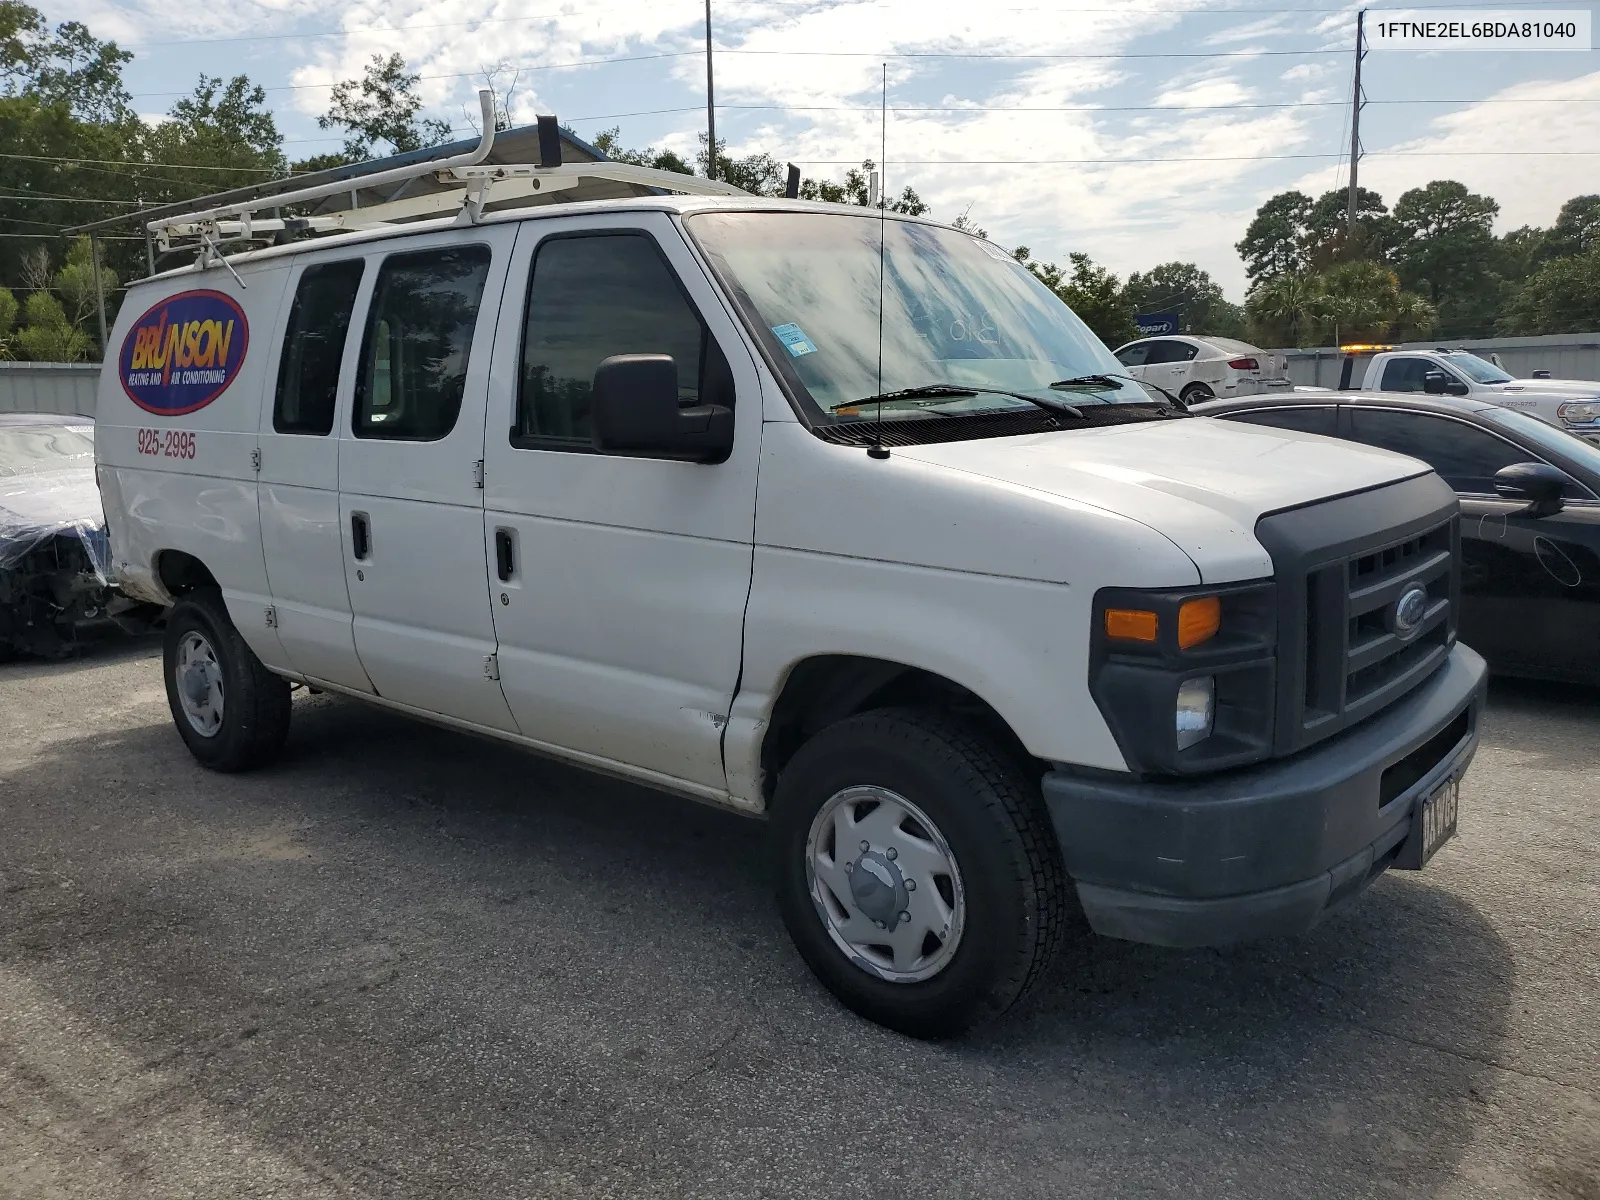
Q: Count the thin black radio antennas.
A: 1